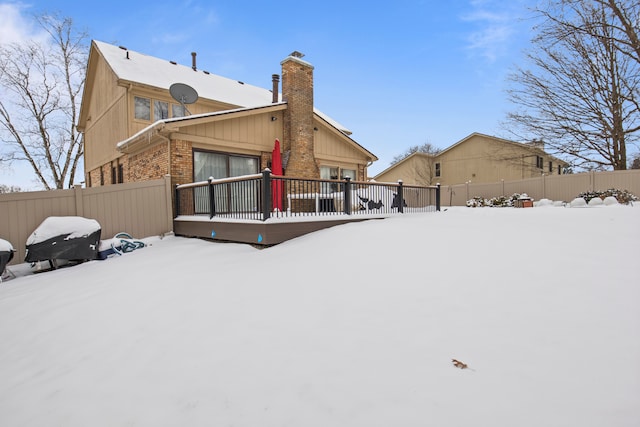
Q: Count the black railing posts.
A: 6